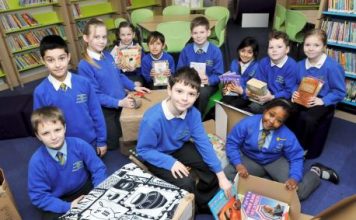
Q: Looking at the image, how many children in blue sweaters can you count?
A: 11